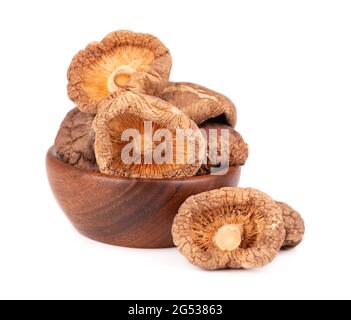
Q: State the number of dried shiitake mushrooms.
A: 7